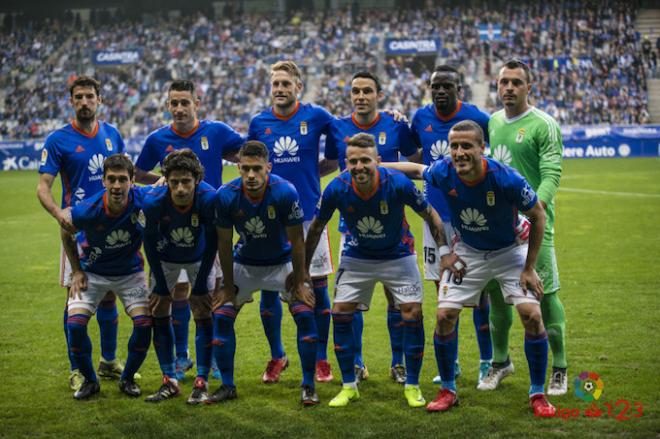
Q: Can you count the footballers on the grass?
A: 11